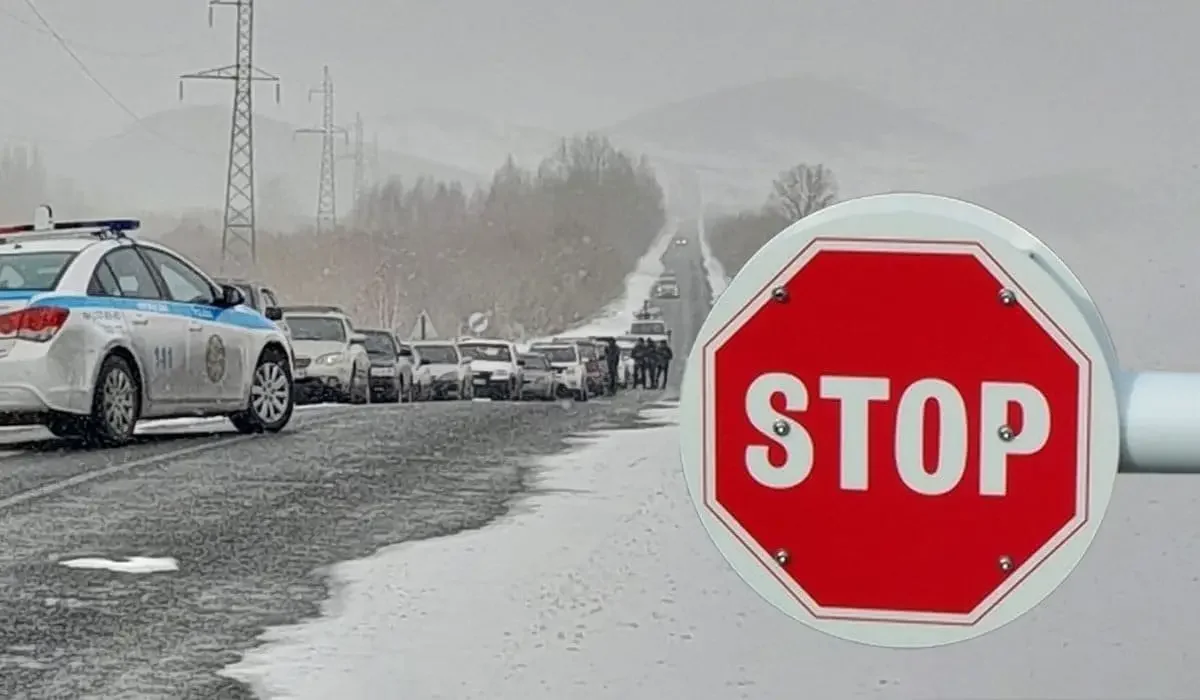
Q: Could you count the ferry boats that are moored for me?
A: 0